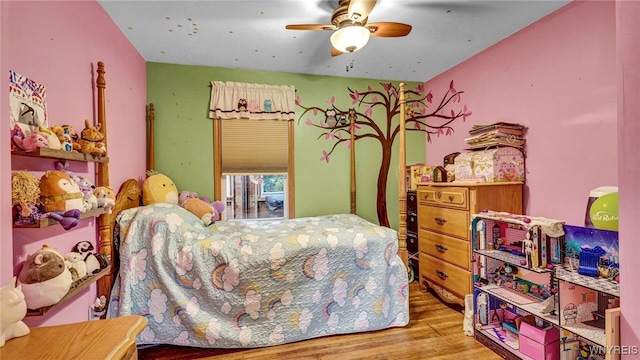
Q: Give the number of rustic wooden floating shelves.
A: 3